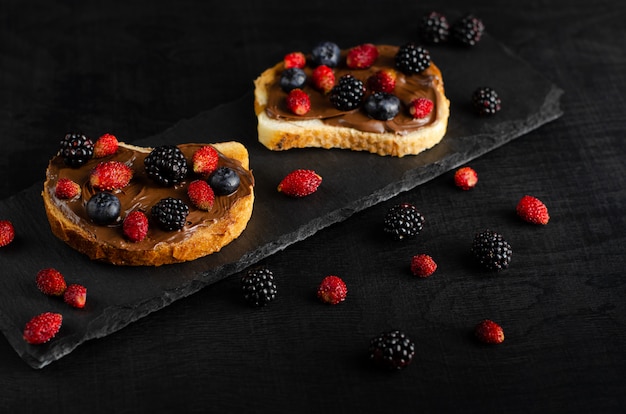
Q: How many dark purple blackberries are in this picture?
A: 12